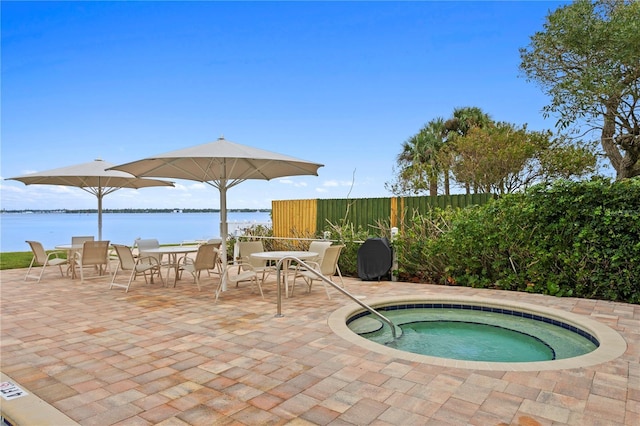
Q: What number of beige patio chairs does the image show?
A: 11